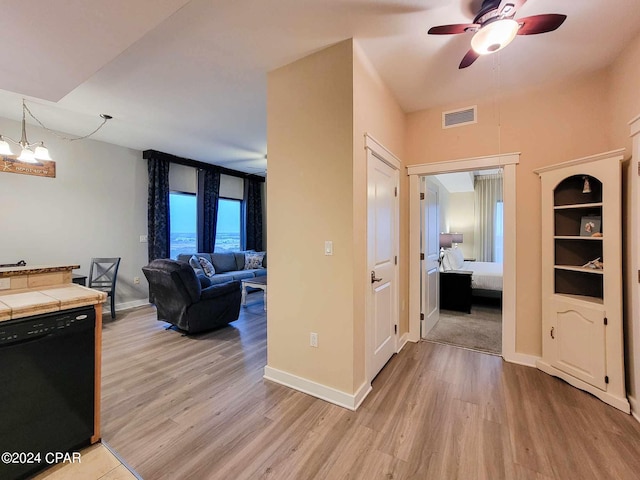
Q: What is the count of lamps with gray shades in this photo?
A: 2